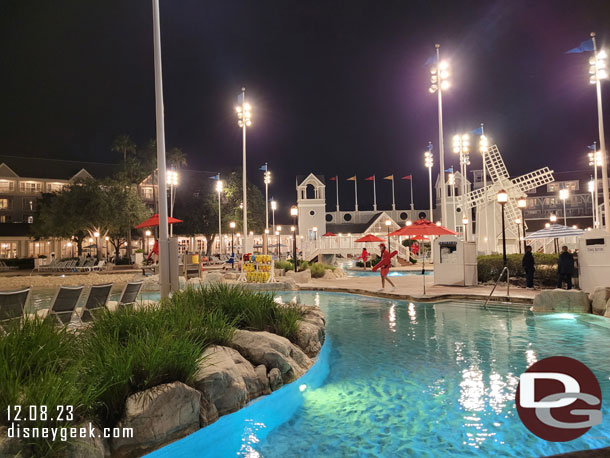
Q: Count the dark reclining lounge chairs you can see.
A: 4